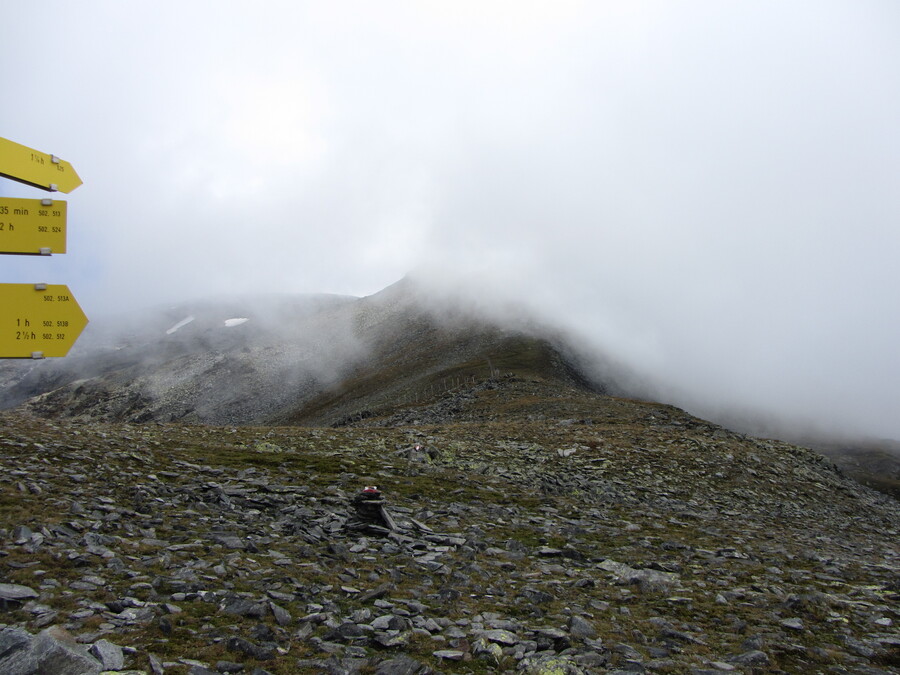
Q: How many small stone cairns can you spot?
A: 2